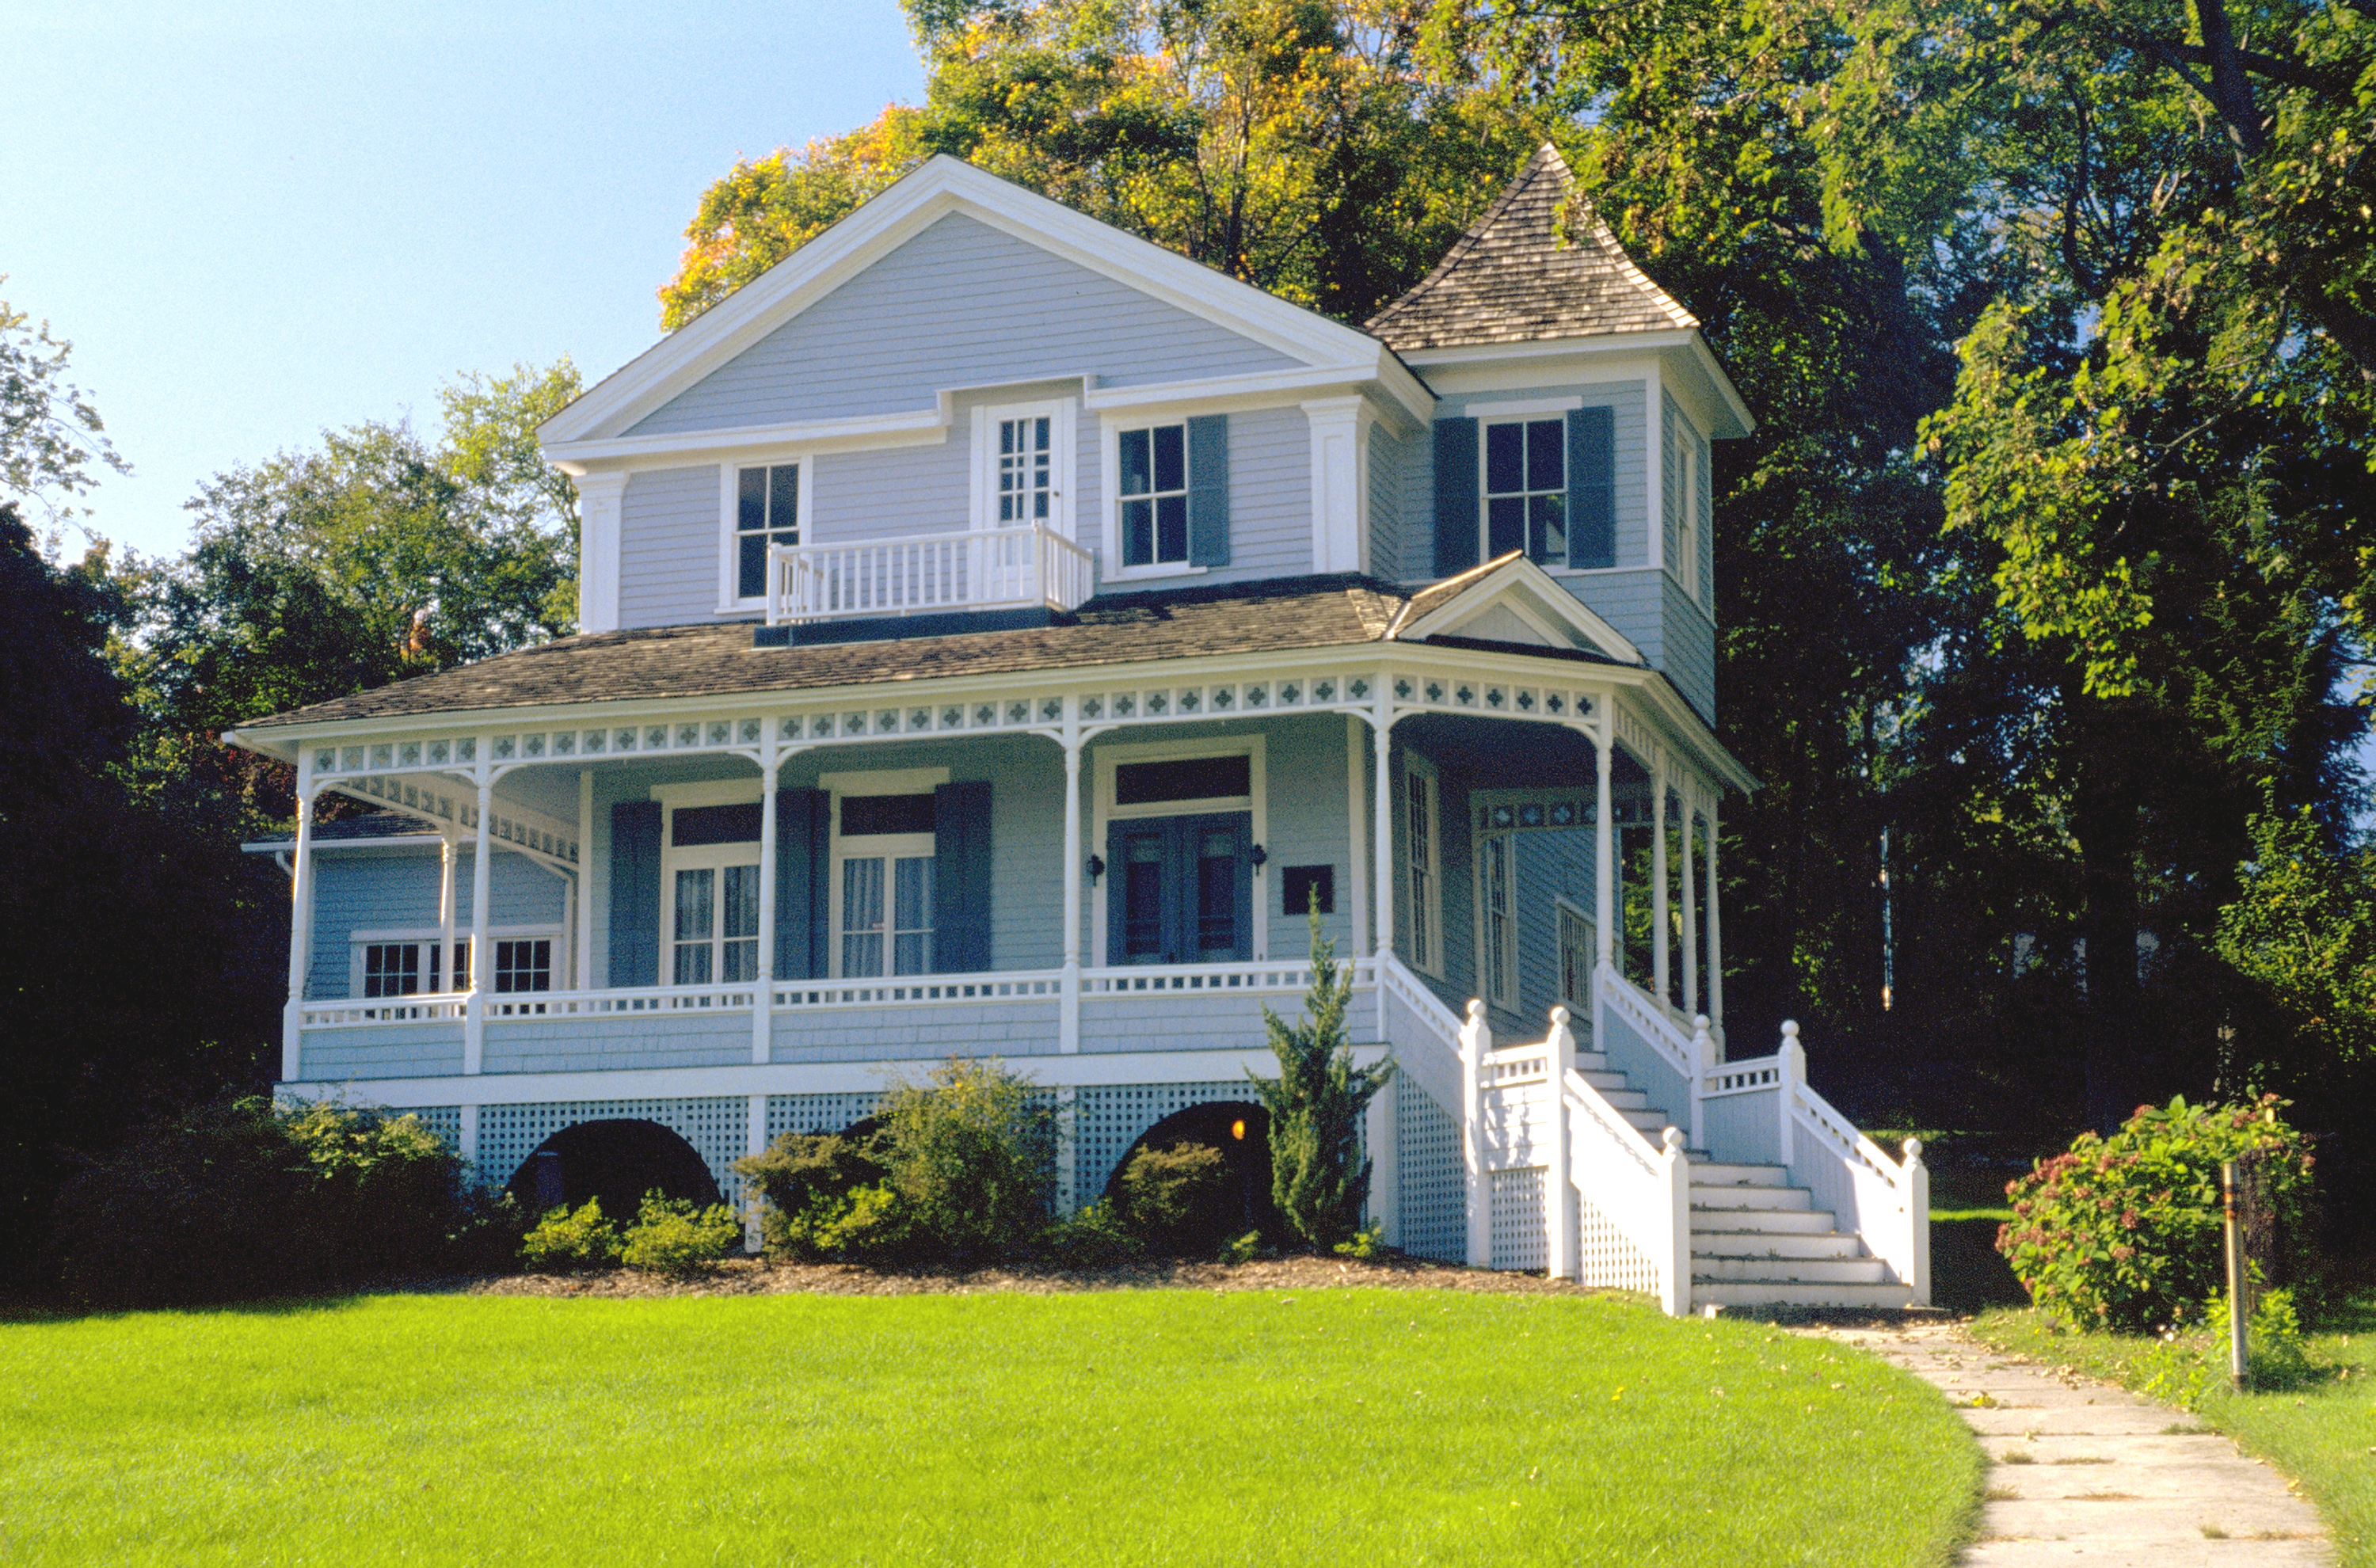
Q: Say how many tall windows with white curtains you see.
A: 2